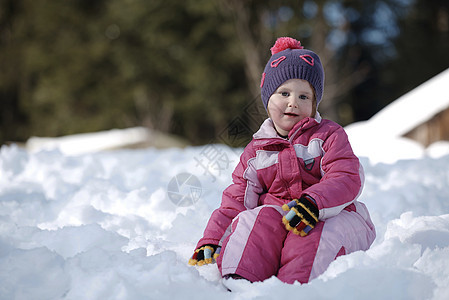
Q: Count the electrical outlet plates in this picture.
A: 0